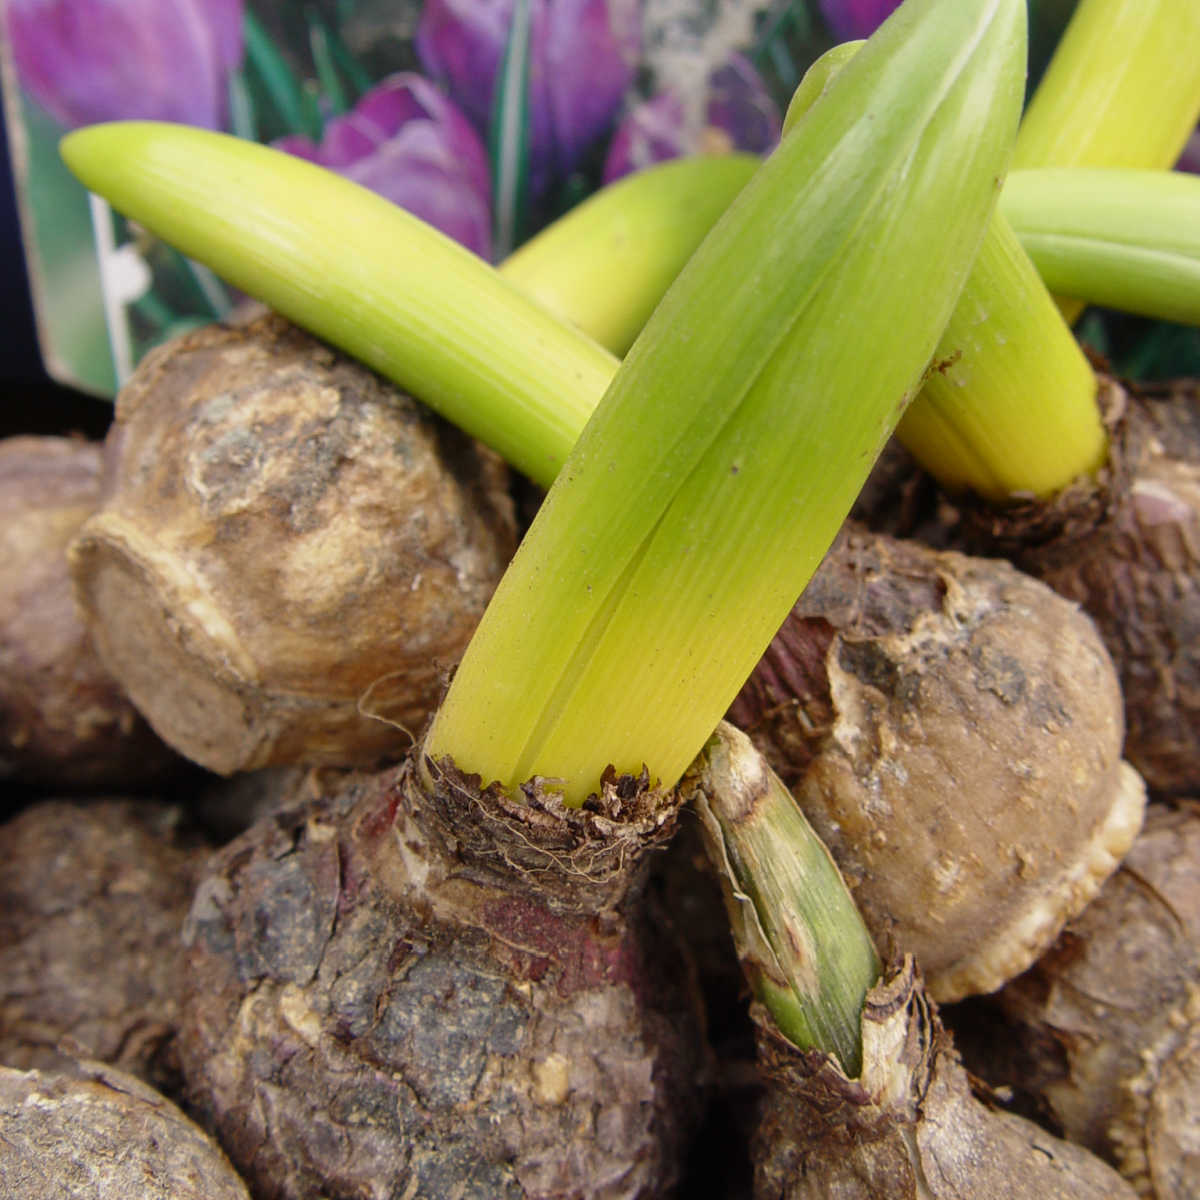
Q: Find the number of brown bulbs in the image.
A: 9